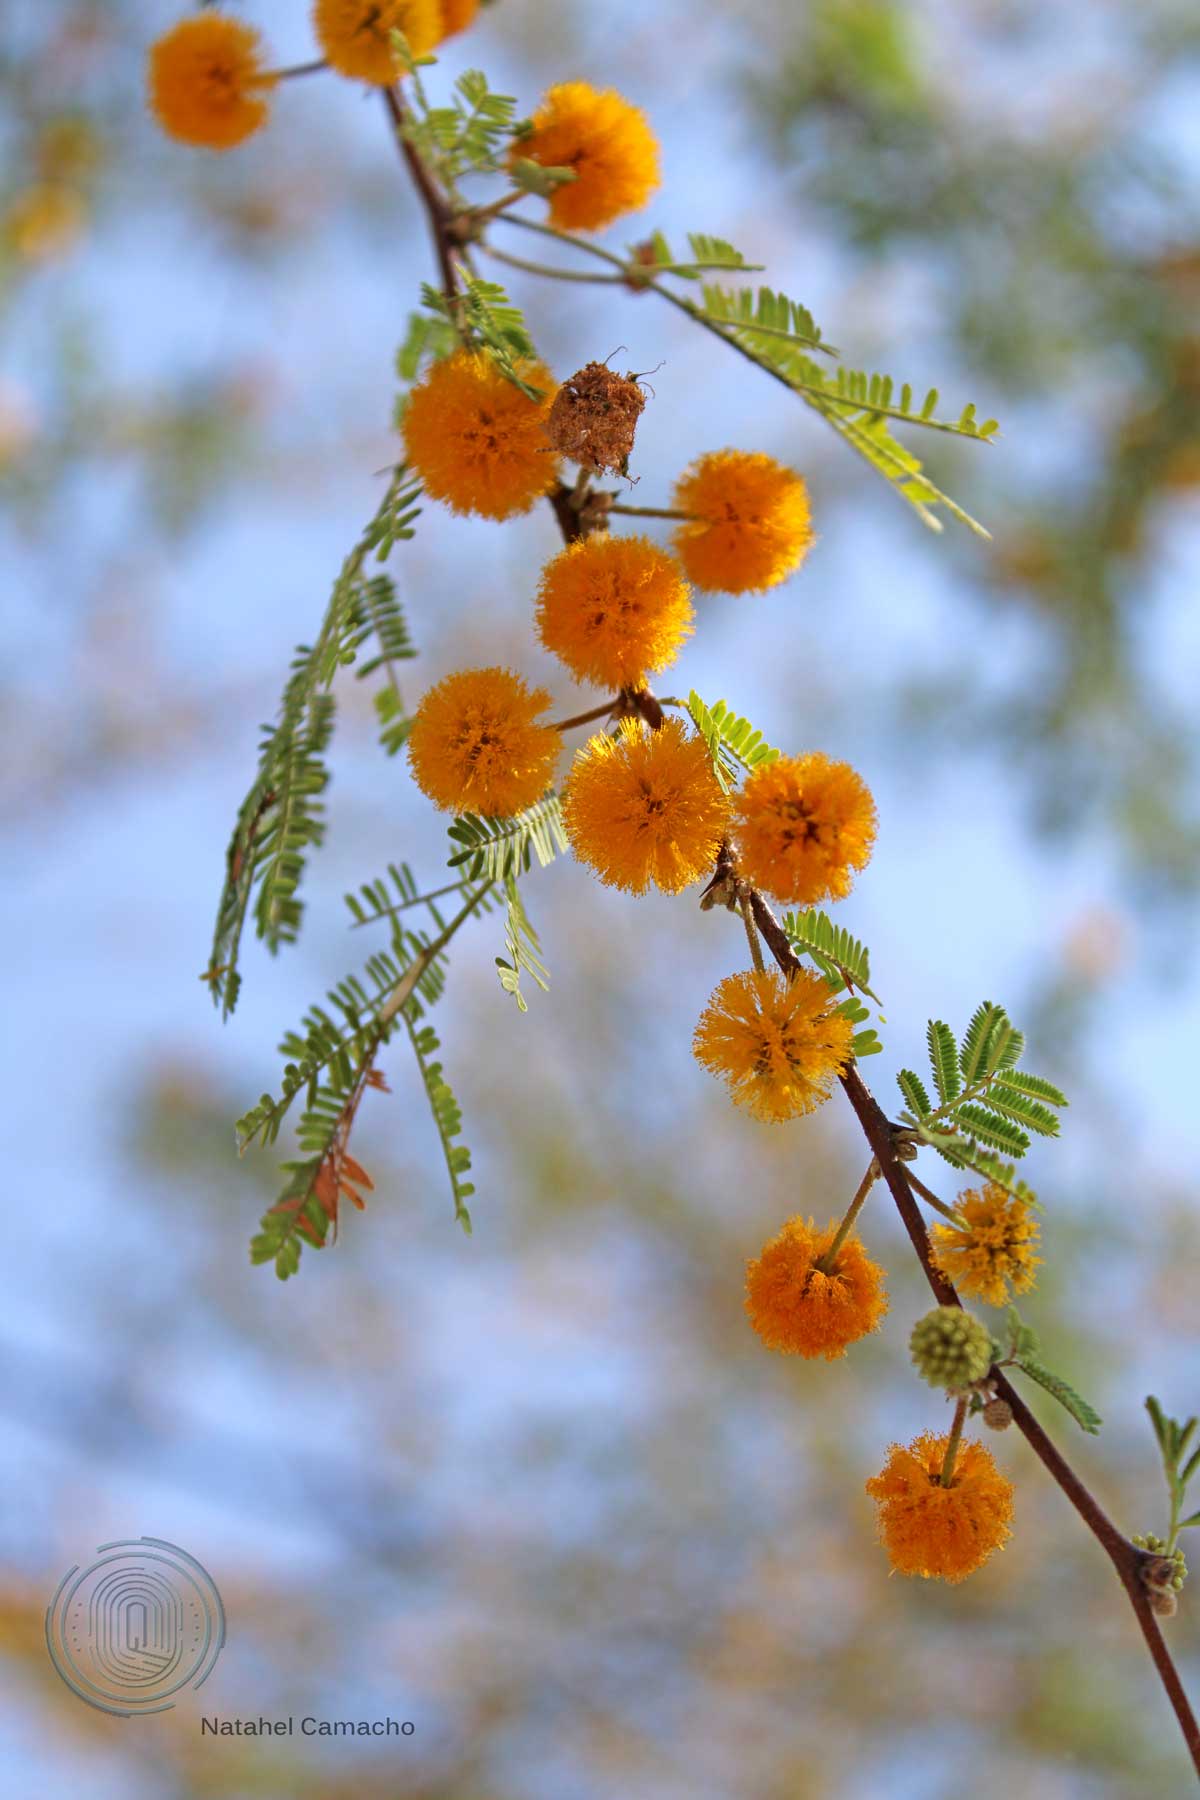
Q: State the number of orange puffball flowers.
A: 14